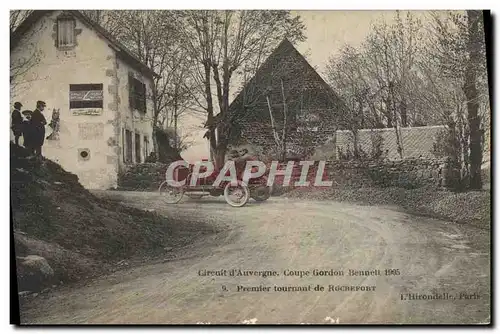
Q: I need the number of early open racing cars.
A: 1